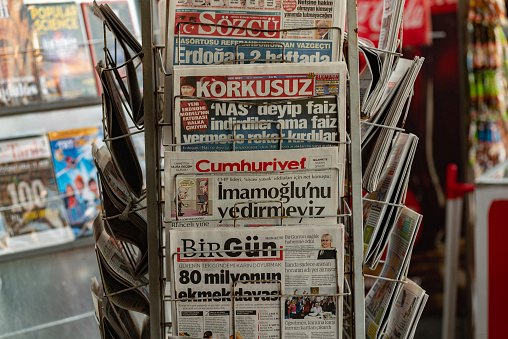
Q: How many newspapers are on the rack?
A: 4